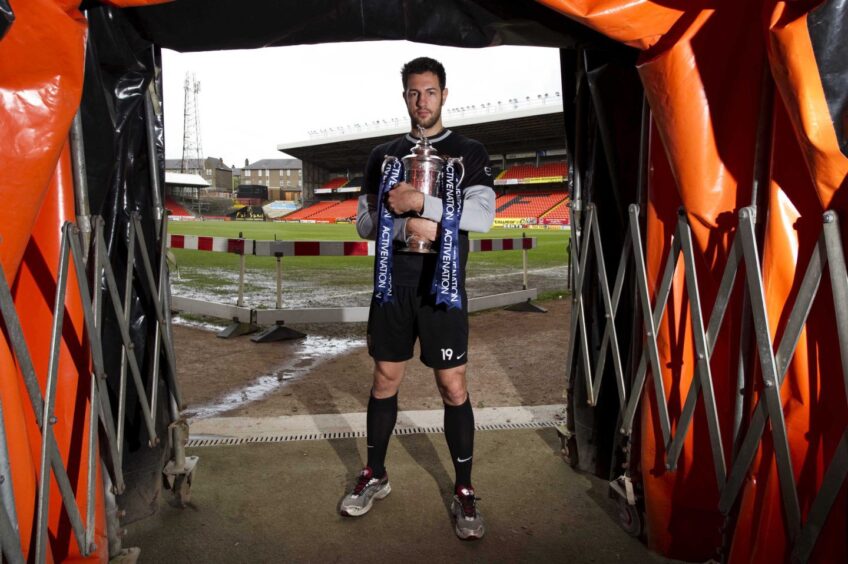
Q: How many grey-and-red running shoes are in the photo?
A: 2